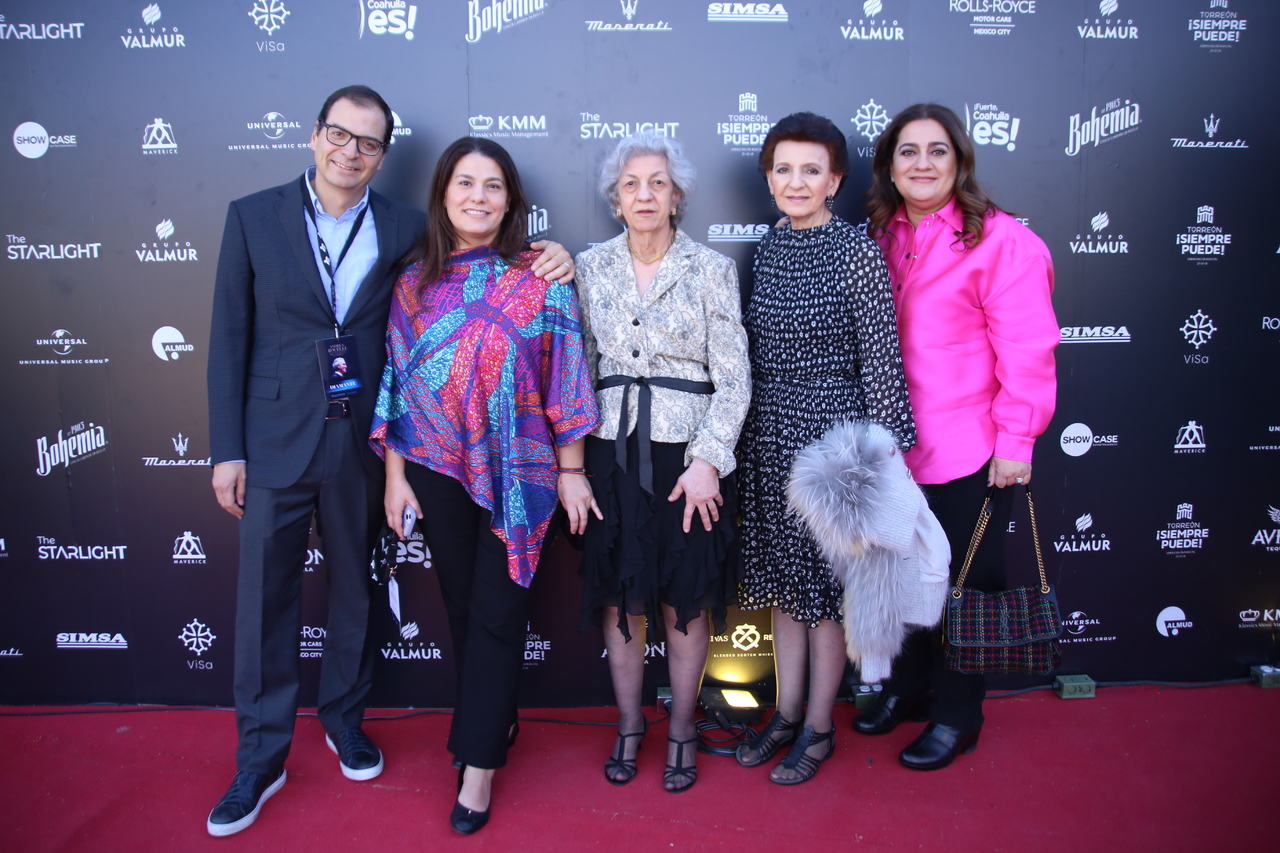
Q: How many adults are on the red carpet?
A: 5